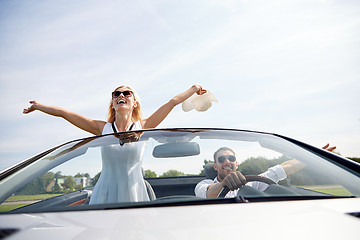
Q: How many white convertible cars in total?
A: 1